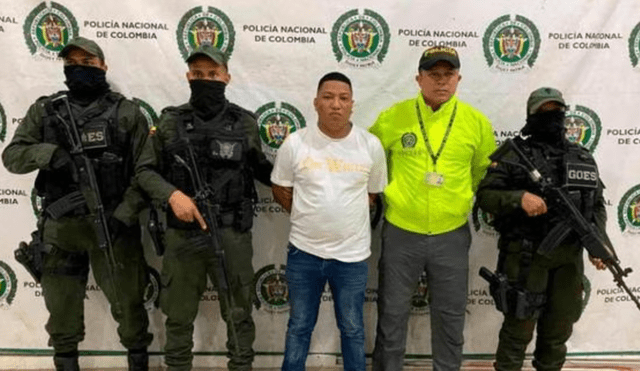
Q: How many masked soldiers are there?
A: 3